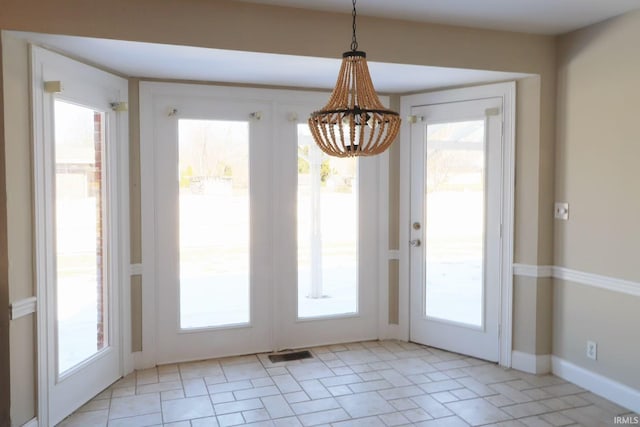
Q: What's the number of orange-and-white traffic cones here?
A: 0